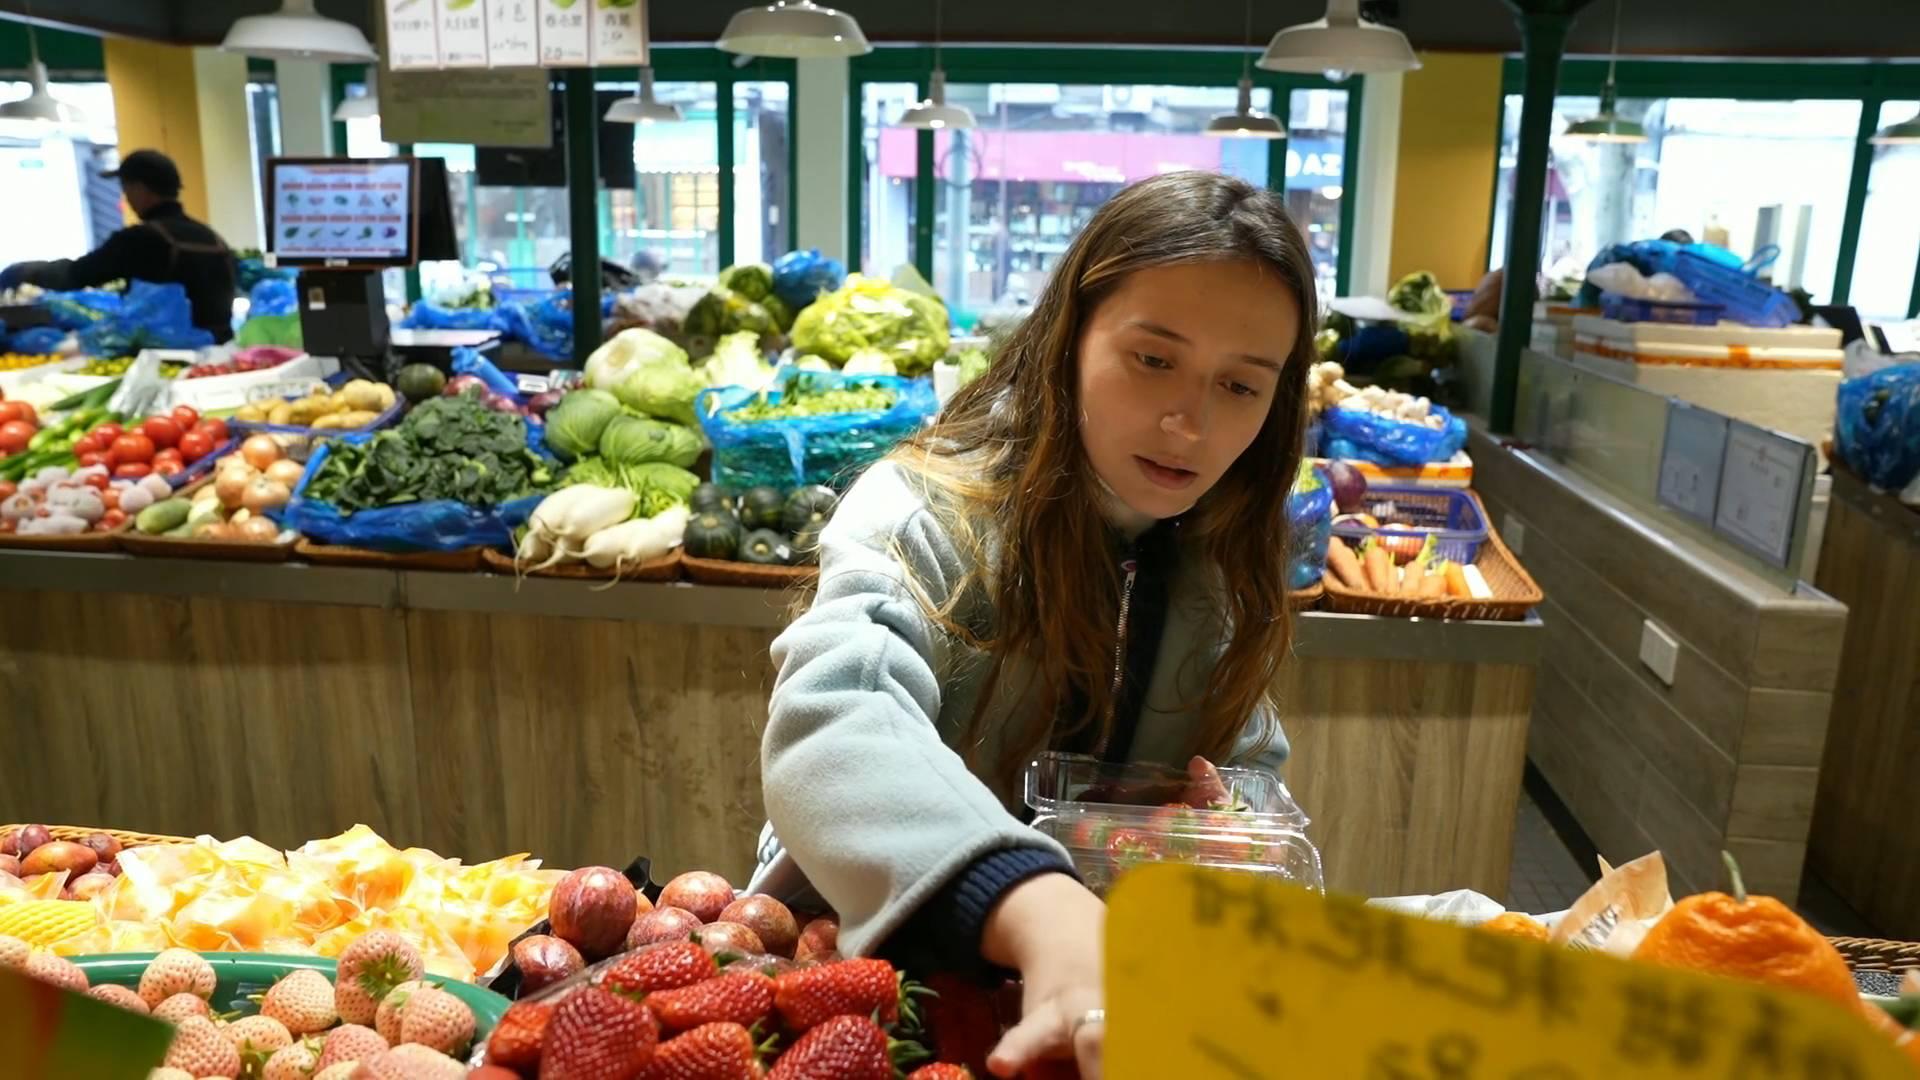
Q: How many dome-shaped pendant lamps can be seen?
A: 10